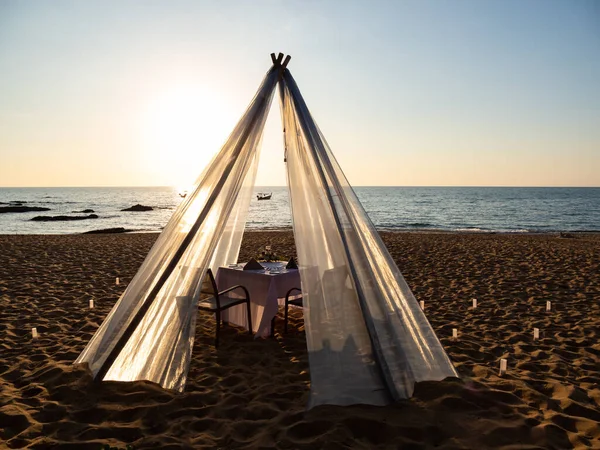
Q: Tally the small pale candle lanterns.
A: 9